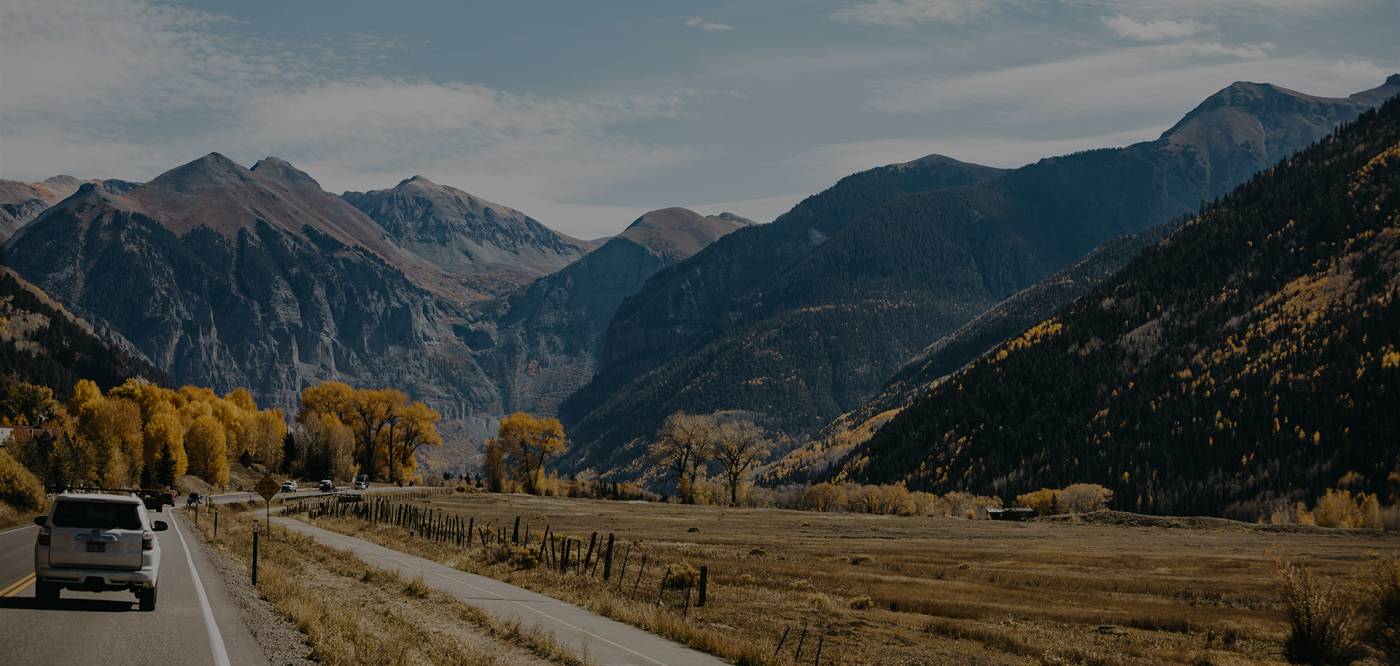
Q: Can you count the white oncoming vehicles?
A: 3